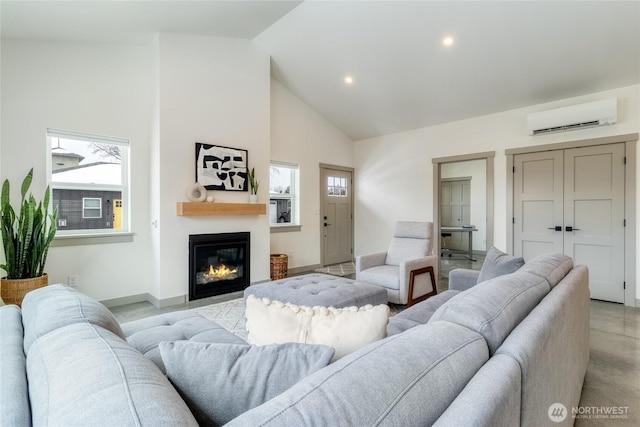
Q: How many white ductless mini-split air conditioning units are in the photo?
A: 1